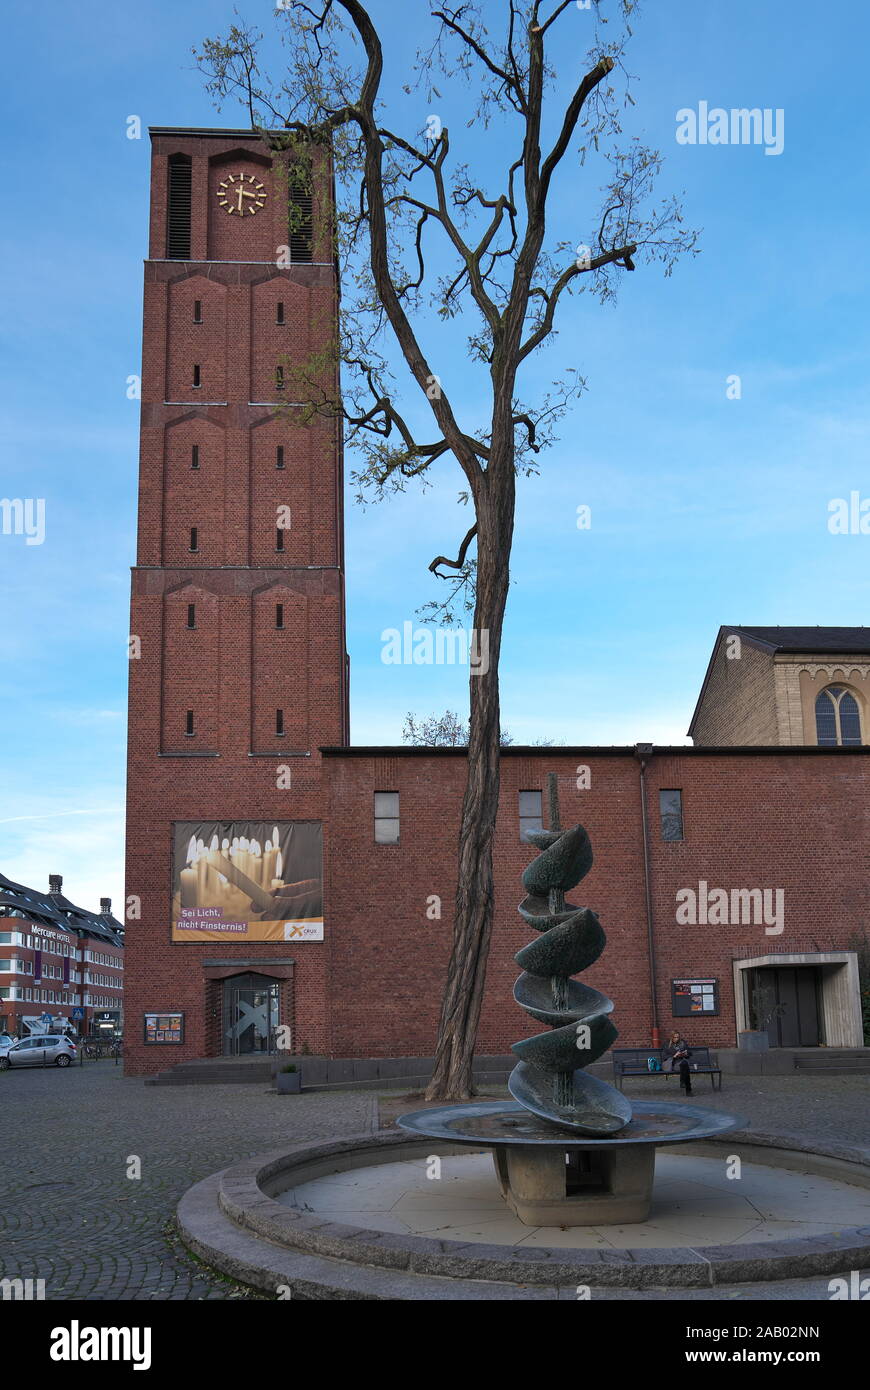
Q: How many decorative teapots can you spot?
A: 0